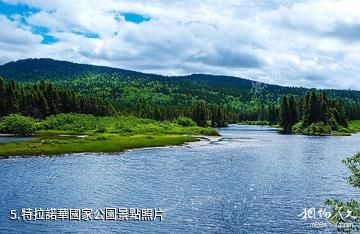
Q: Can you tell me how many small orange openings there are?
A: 0